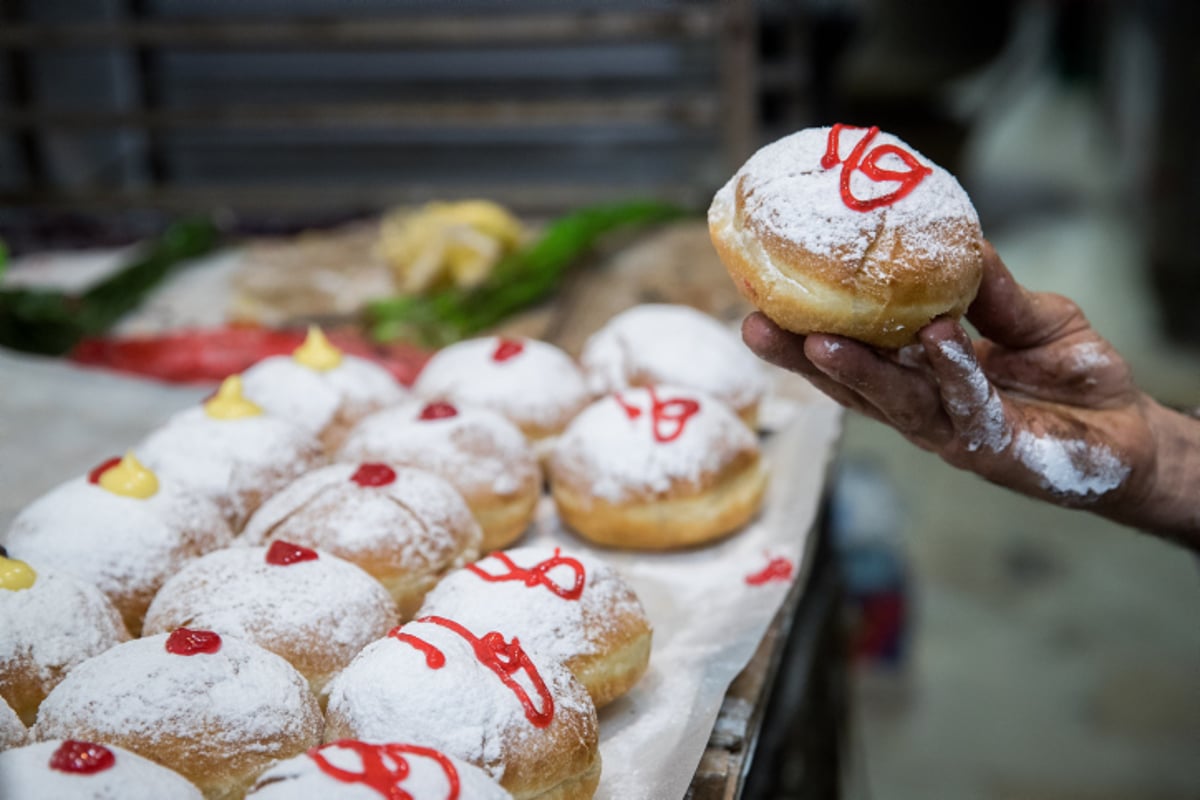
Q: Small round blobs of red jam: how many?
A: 6